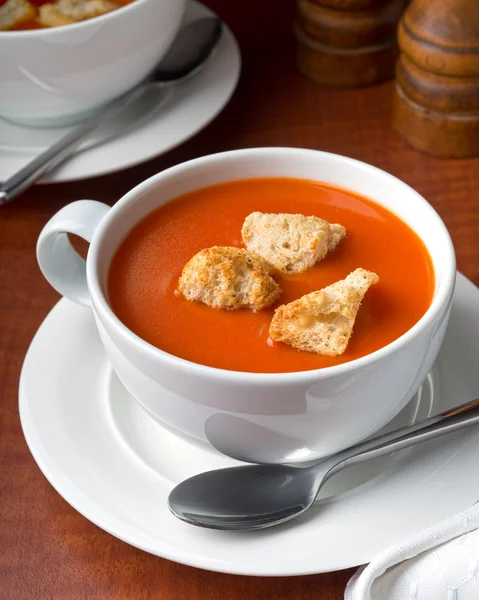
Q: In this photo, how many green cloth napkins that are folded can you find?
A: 0